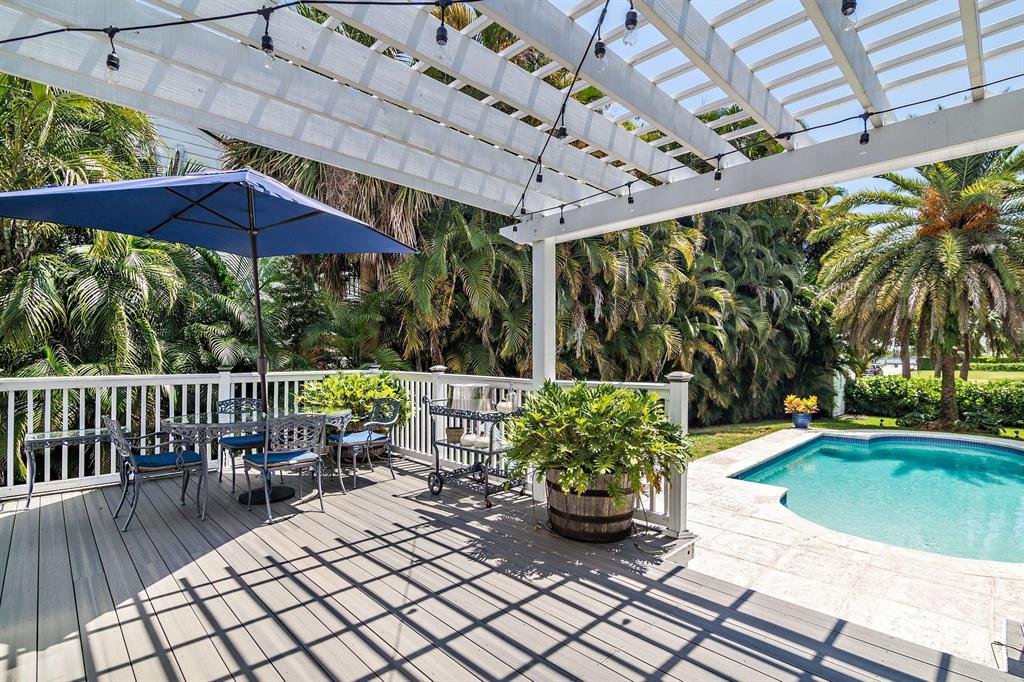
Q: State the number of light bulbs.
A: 14